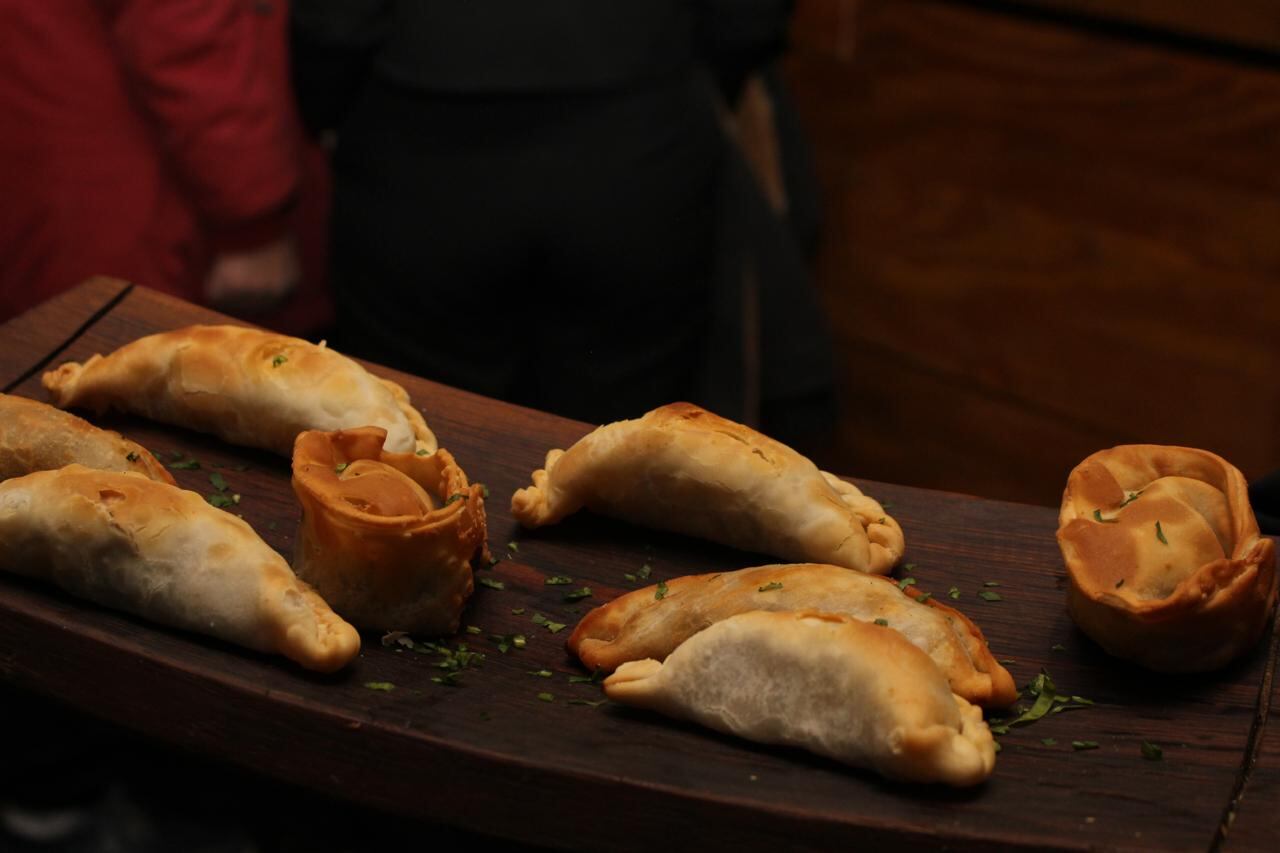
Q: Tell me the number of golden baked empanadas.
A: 8